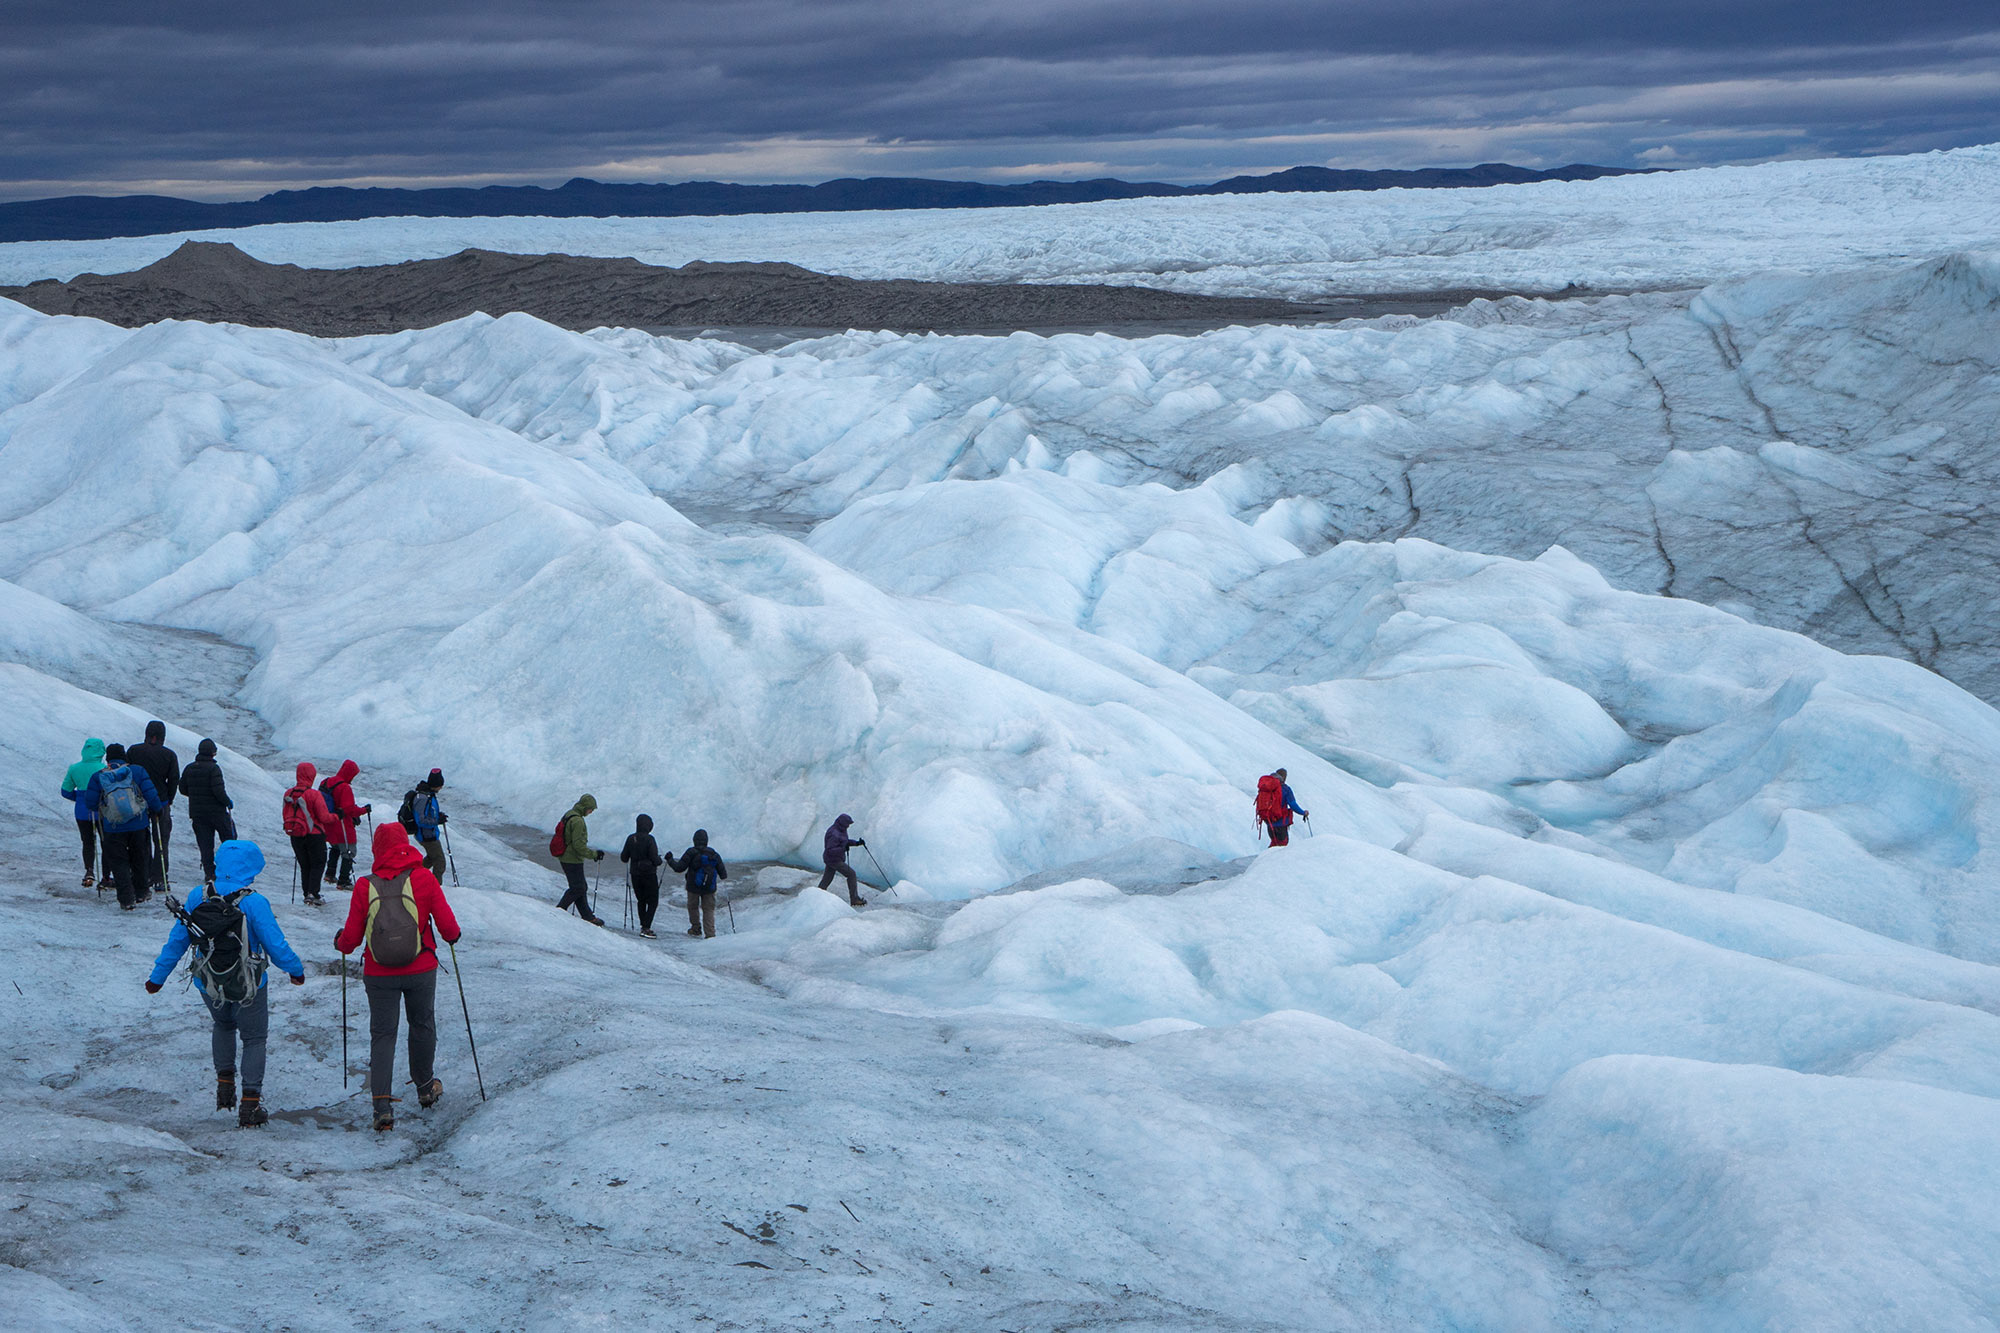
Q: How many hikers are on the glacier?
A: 14